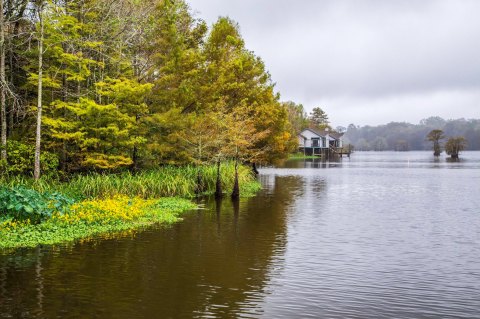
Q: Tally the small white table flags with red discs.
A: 0